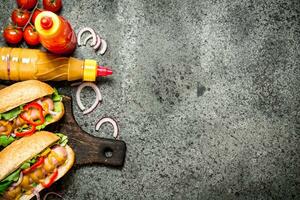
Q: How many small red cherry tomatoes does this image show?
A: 6